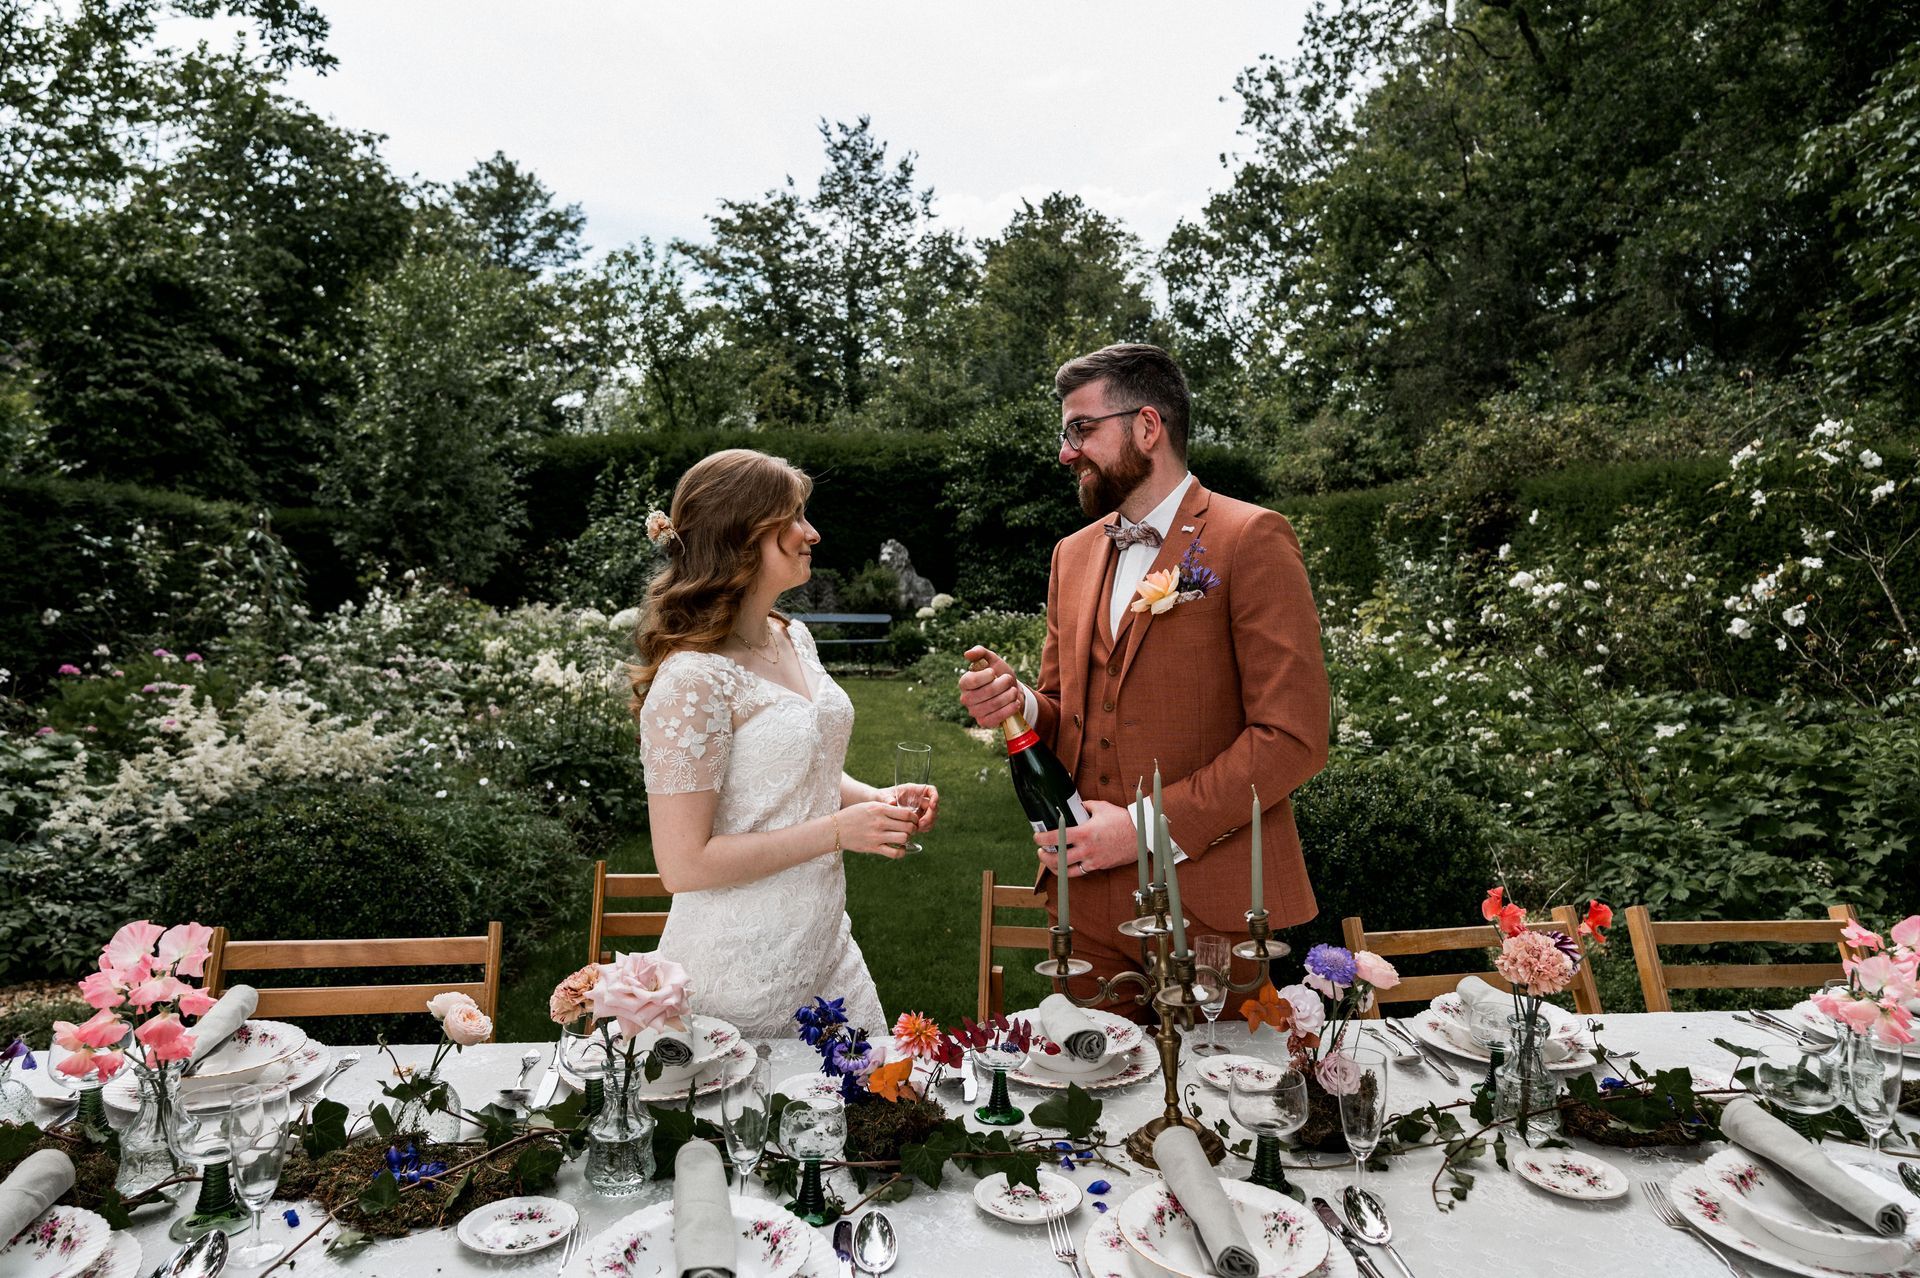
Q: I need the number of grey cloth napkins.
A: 8